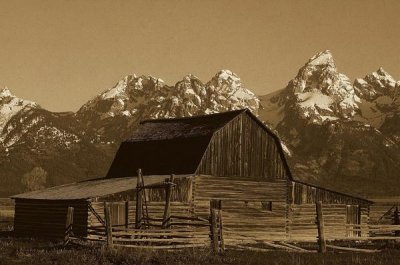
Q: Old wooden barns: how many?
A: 1